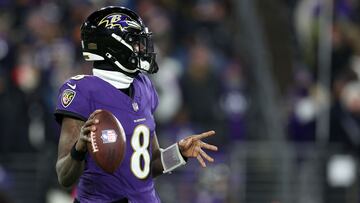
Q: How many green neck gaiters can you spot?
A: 0